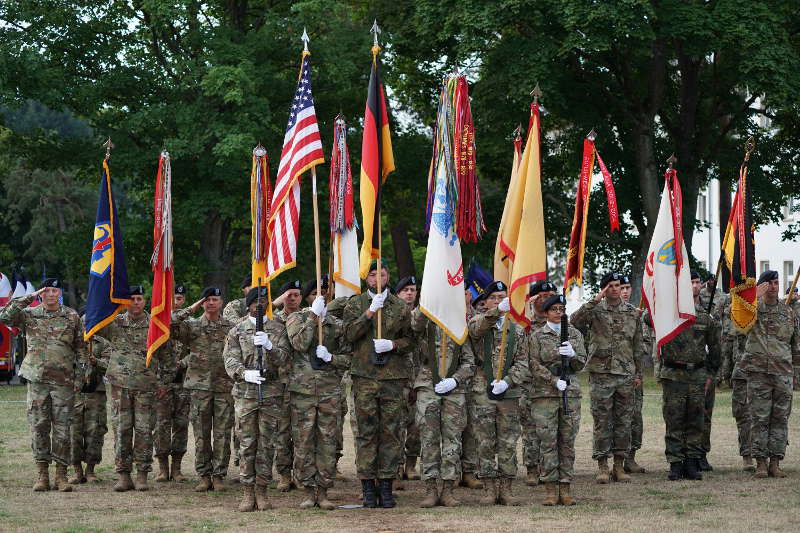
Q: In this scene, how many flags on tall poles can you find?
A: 12